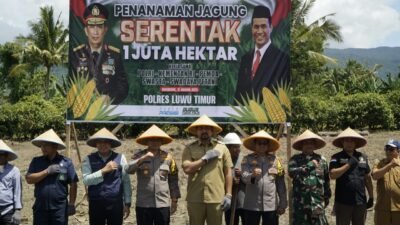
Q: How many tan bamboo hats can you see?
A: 8